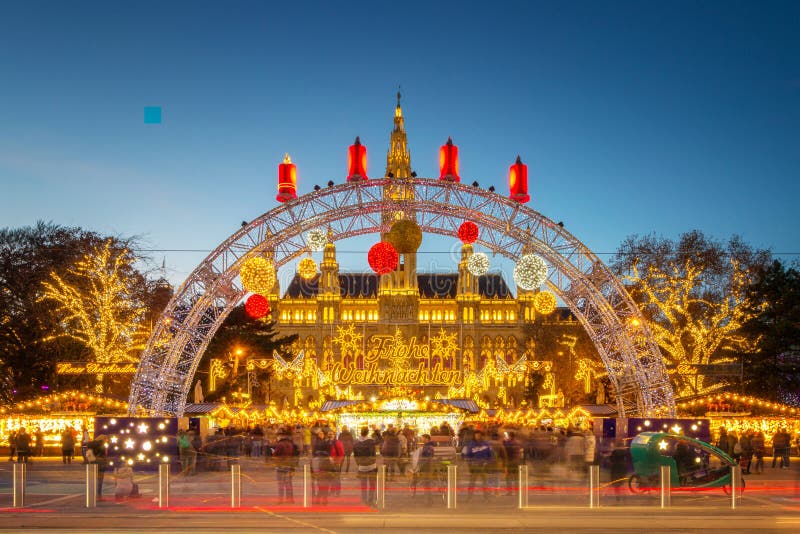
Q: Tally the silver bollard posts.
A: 11